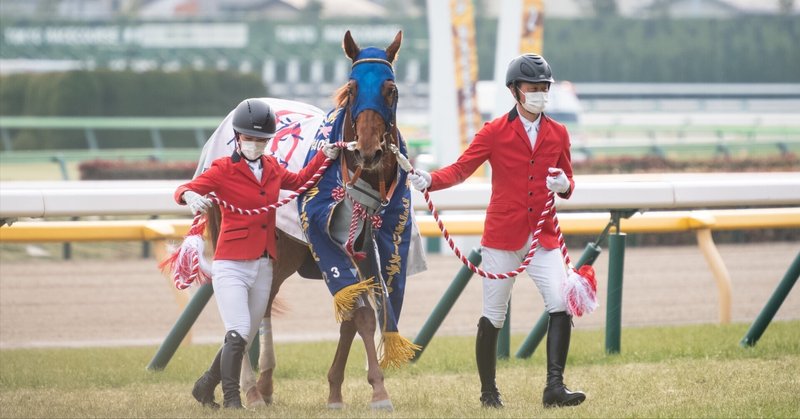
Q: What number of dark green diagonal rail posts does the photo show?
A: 4